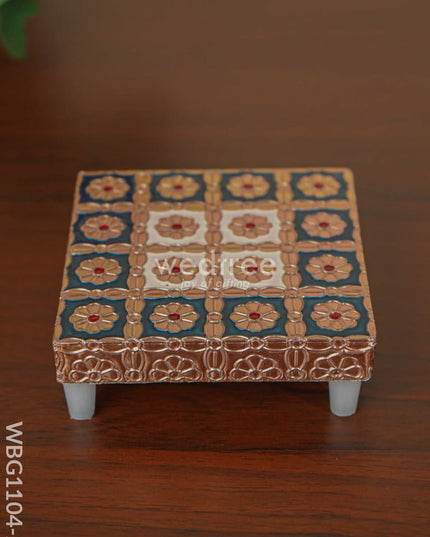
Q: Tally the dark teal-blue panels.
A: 12